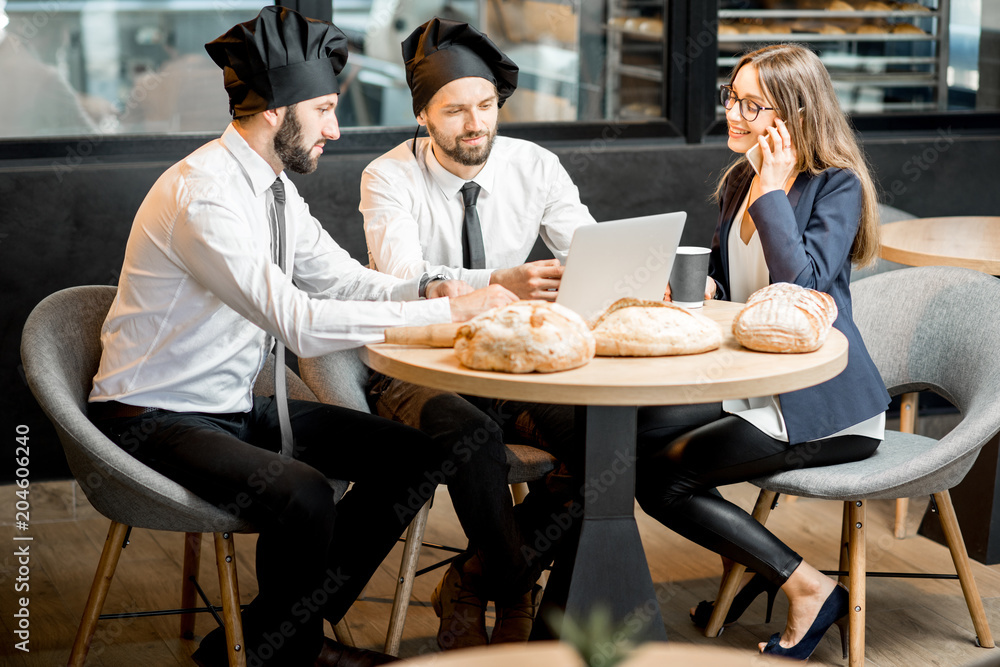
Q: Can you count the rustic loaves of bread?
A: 3